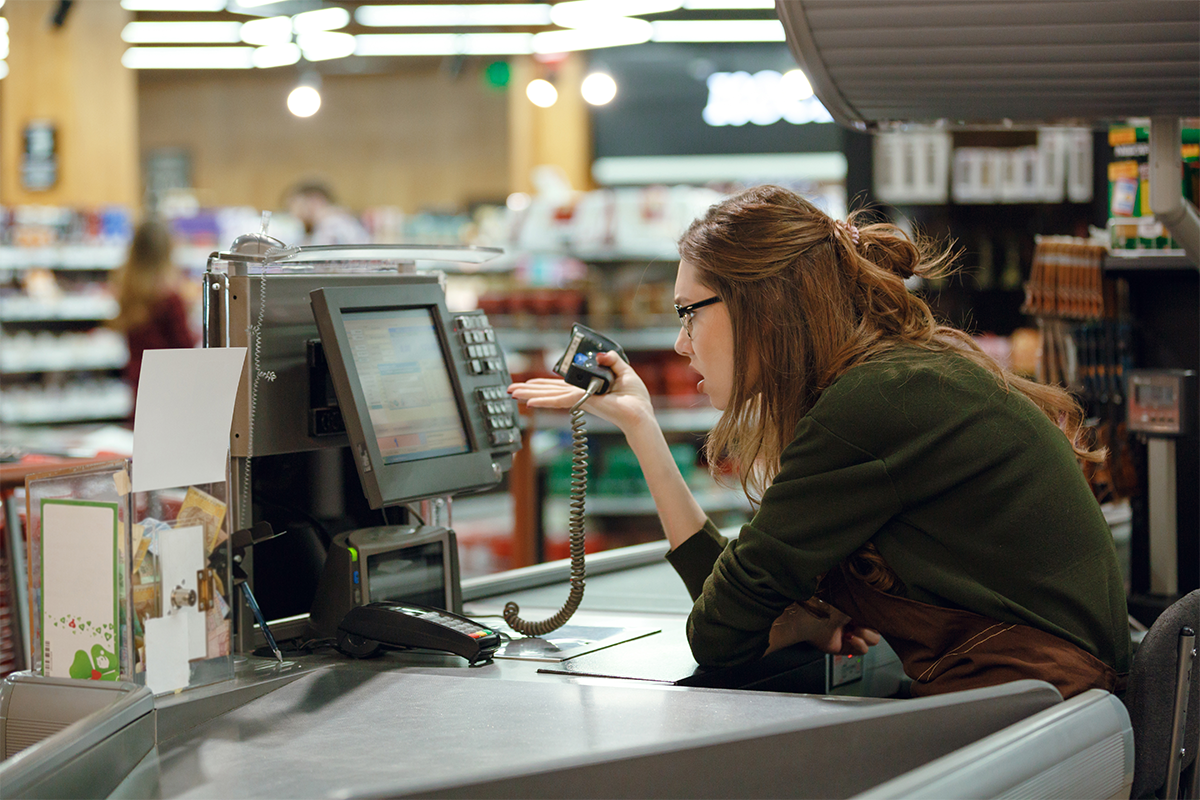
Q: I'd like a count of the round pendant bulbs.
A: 3